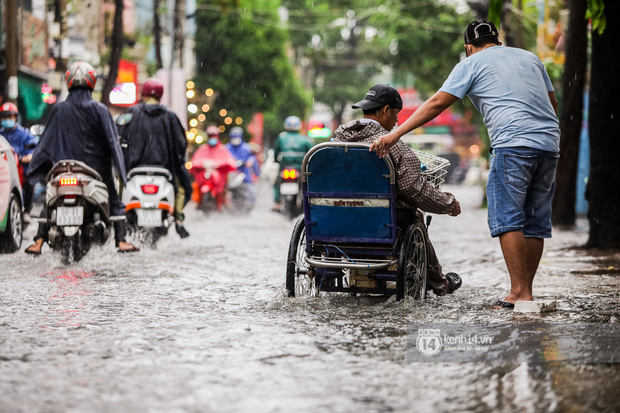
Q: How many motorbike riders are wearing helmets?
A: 6